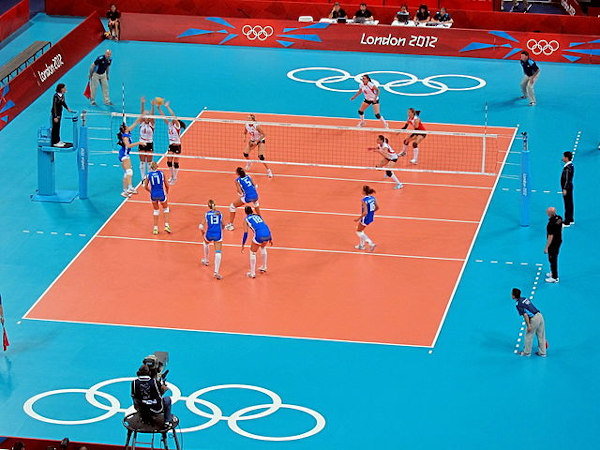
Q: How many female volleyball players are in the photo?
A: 12